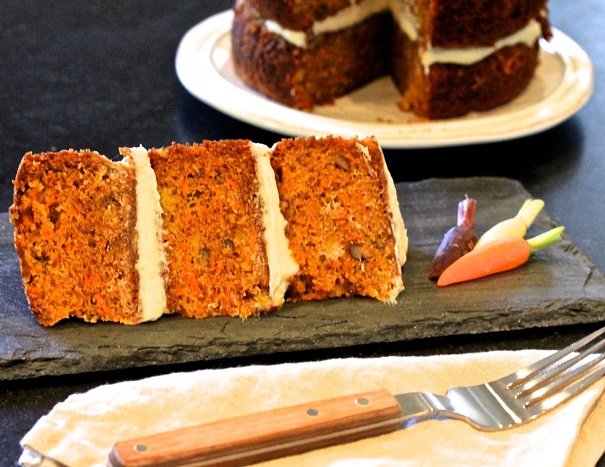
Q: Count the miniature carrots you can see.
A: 3